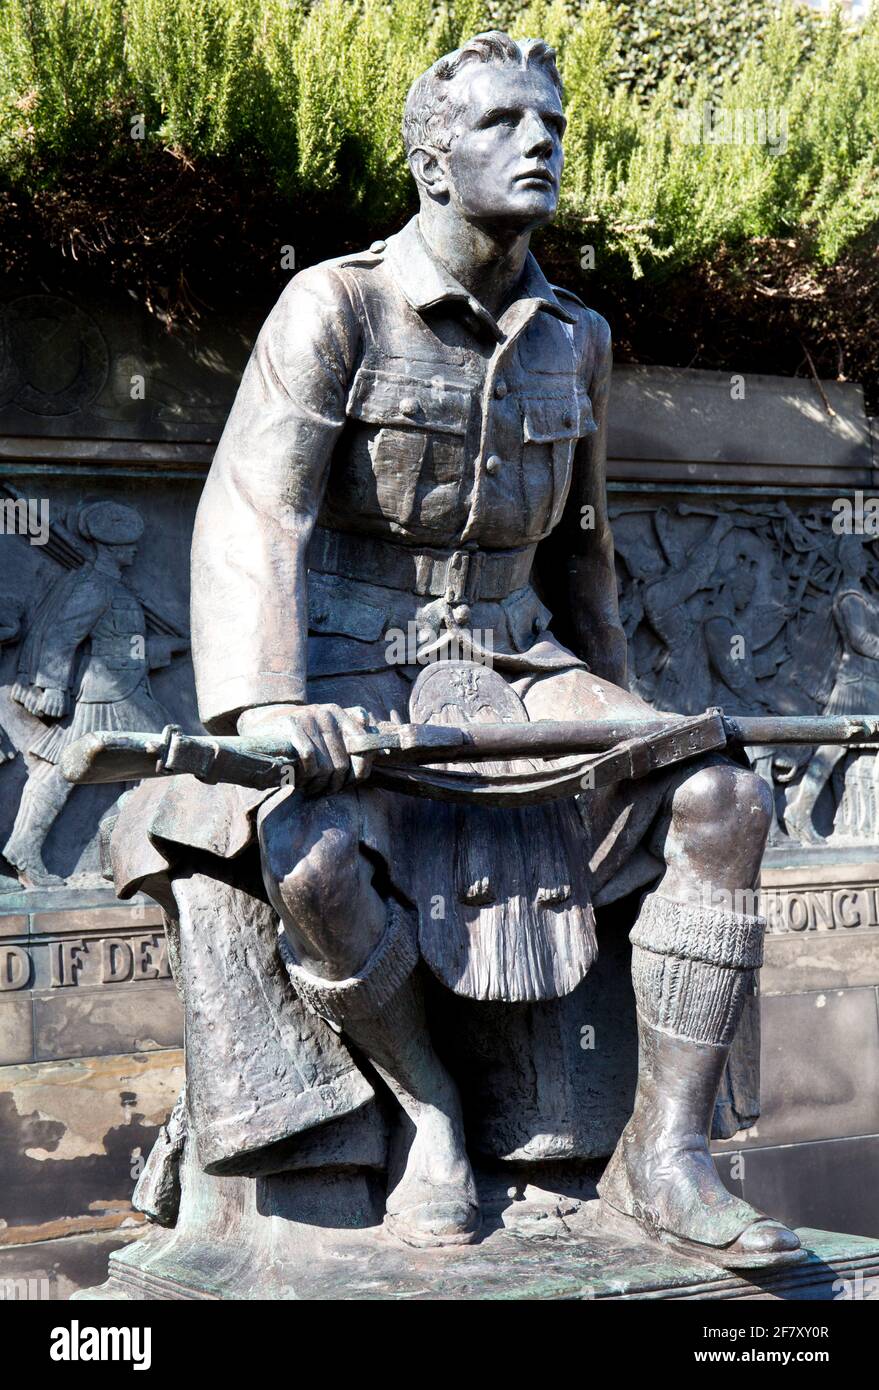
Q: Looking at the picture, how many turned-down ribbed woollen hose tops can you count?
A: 2